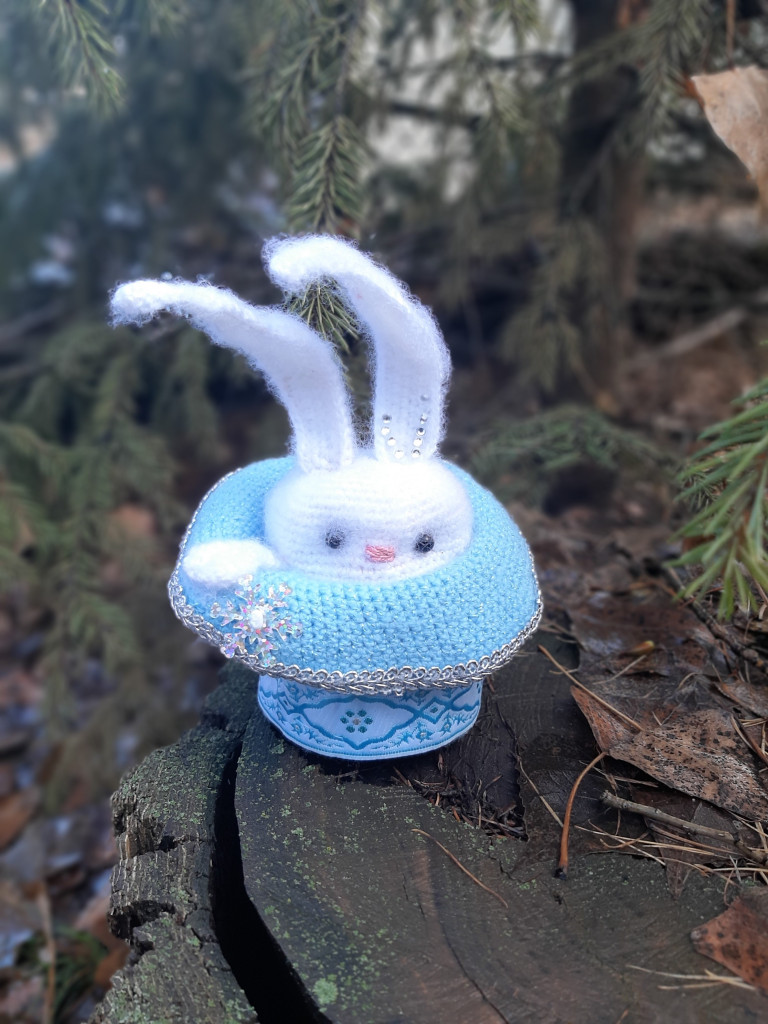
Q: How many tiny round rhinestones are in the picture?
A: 9